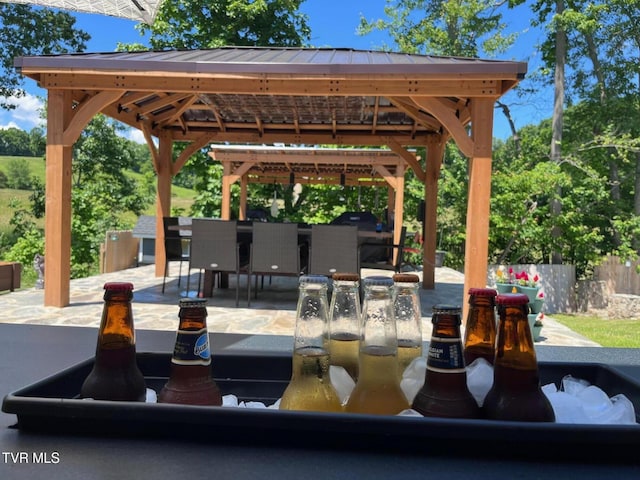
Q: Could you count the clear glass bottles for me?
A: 4